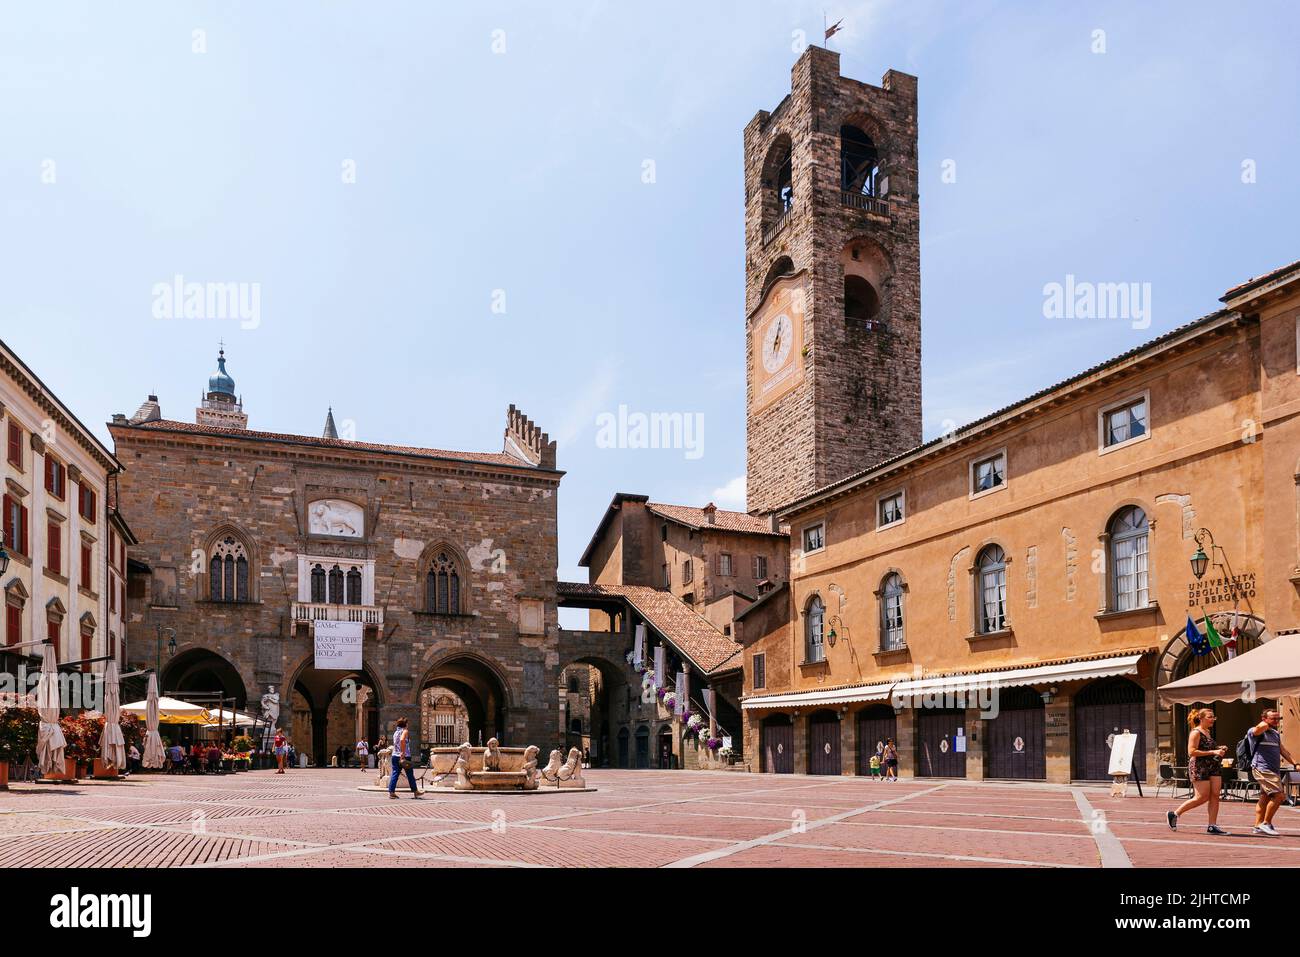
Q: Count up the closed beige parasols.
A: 3